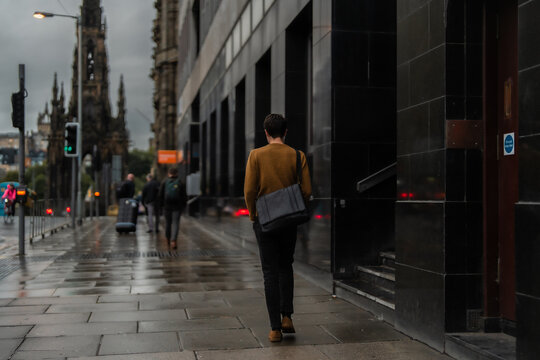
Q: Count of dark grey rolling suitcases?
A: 1